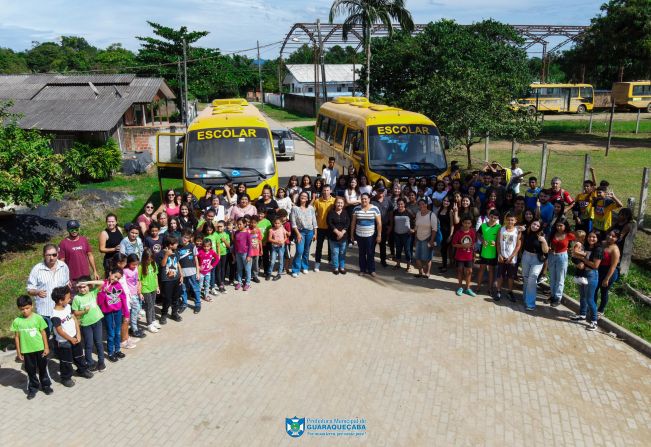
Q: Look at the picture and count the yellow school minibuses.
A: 4